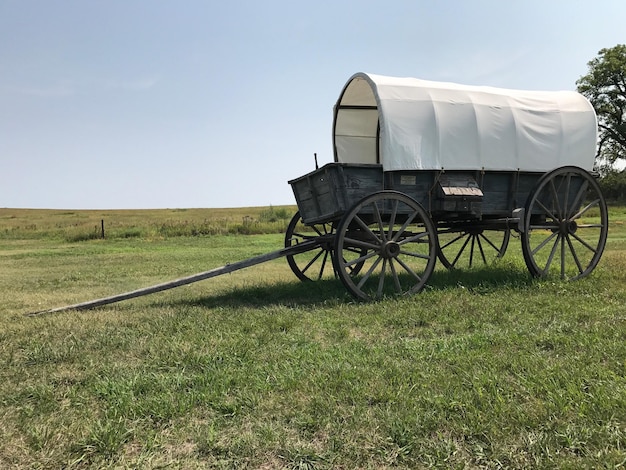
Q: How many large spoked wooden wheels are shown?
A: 4